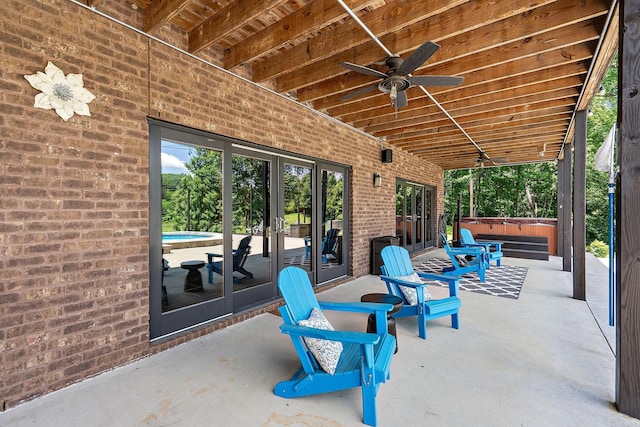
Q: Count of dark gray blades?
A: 5